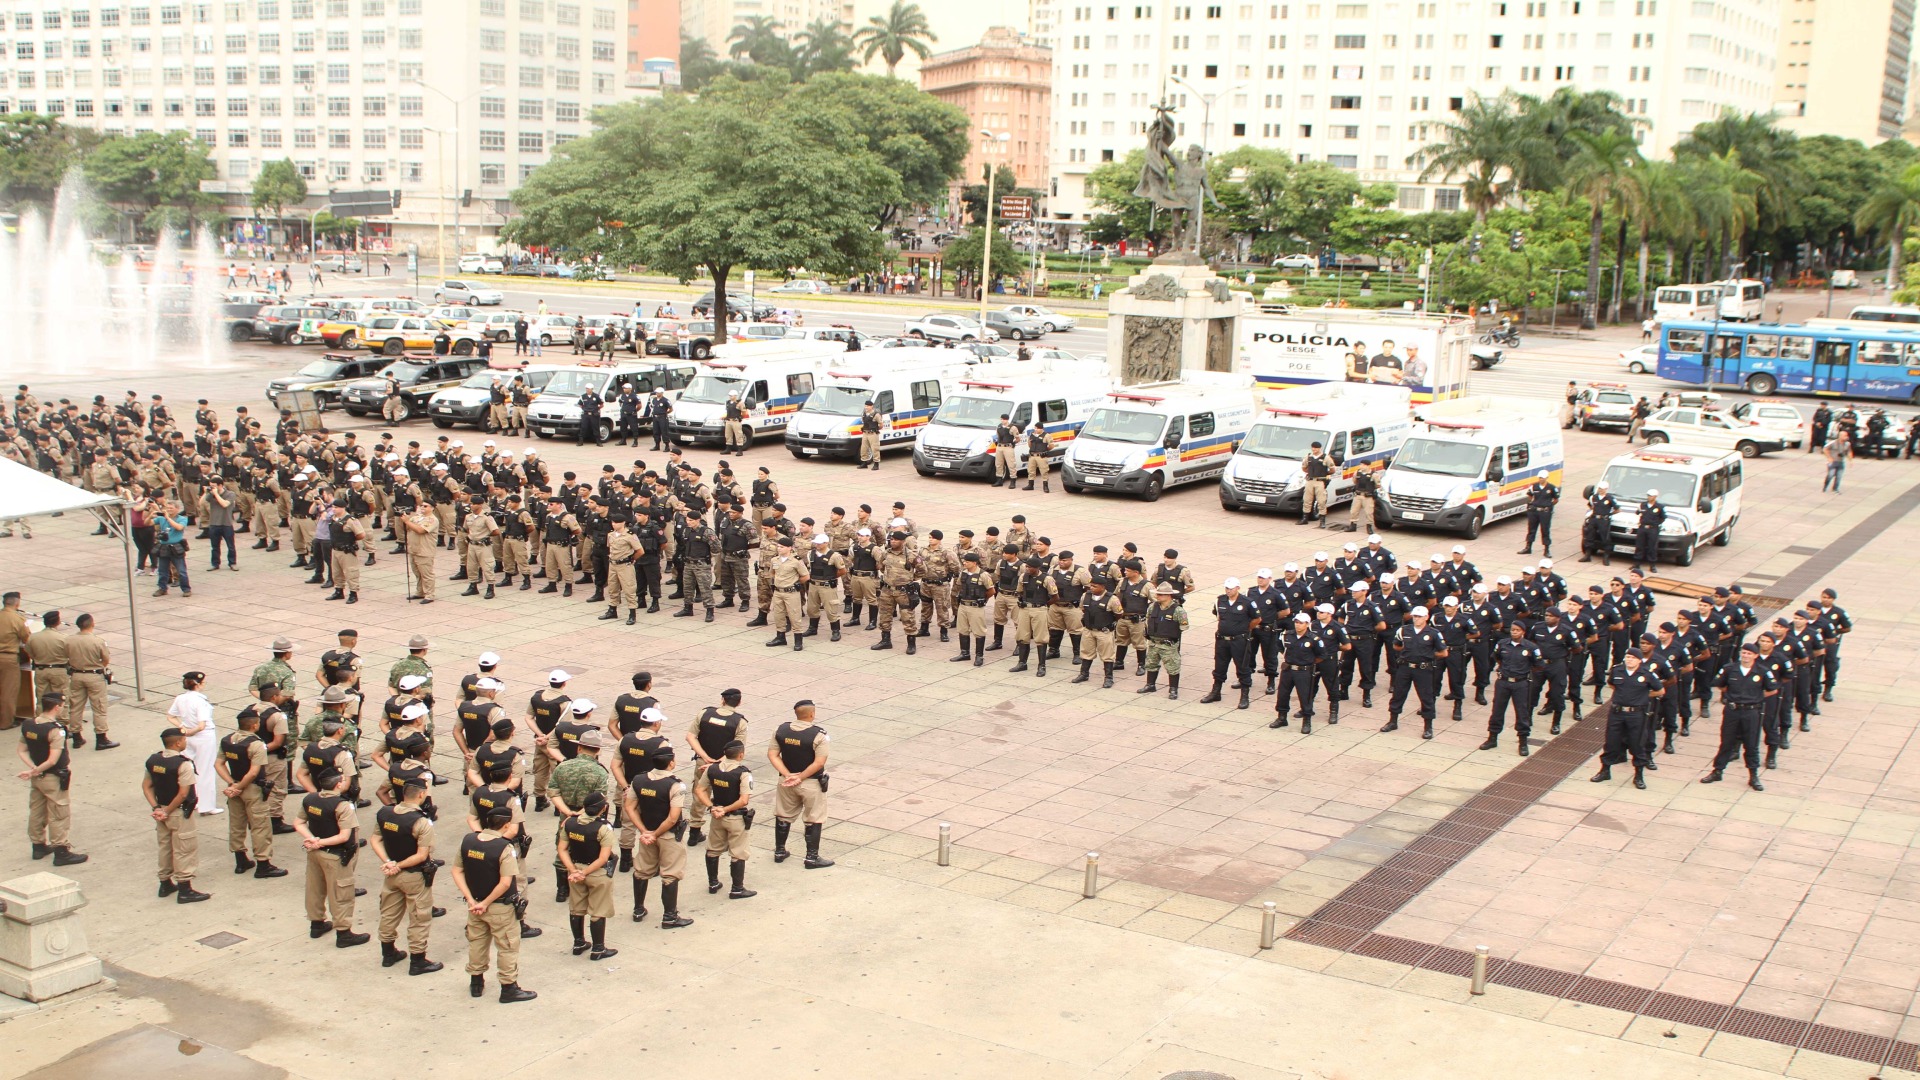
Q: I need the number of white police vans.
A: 8